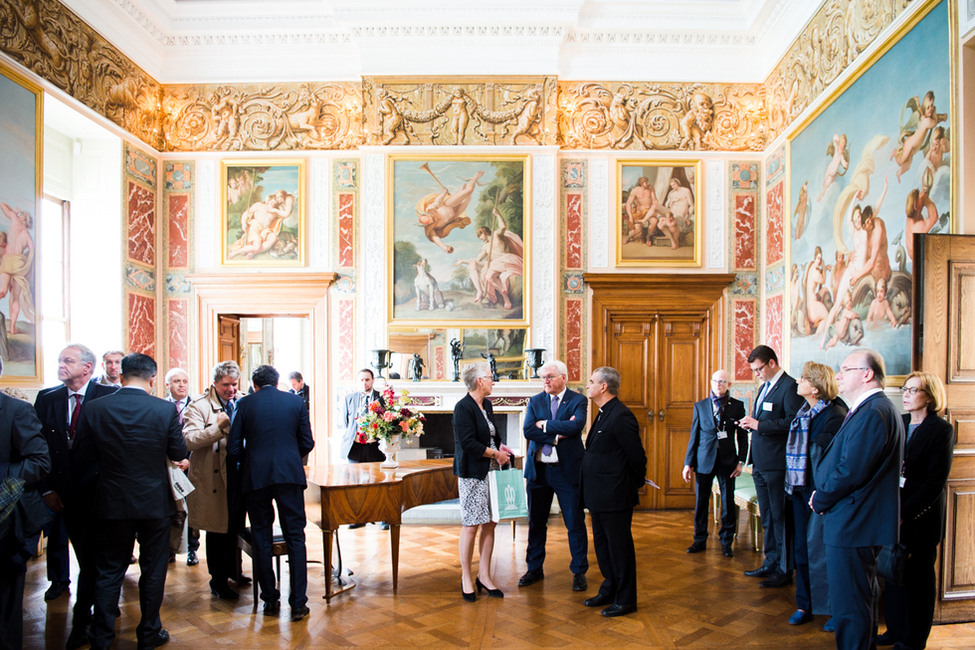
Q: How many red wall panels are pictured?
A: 12